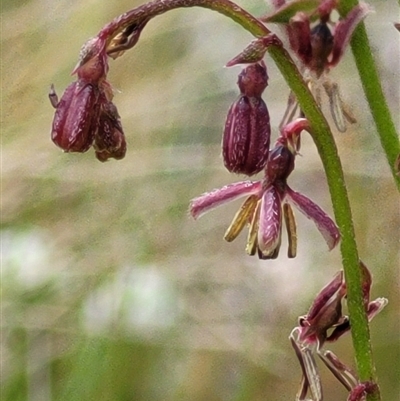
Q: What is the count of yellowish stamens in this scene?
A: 3